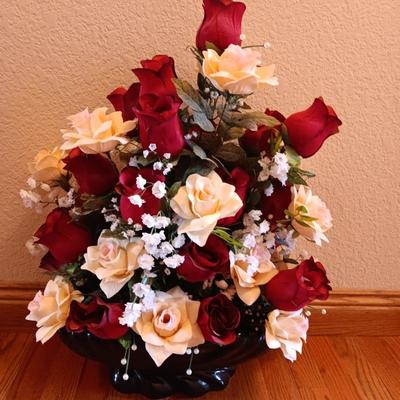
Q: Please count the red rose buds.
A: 15